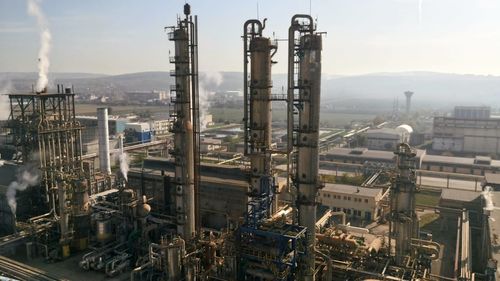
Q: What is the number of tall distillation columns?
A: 3